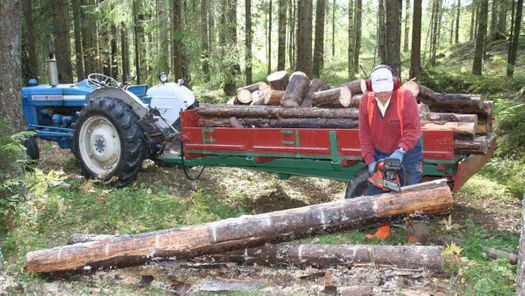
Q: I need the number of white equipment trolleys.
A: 0